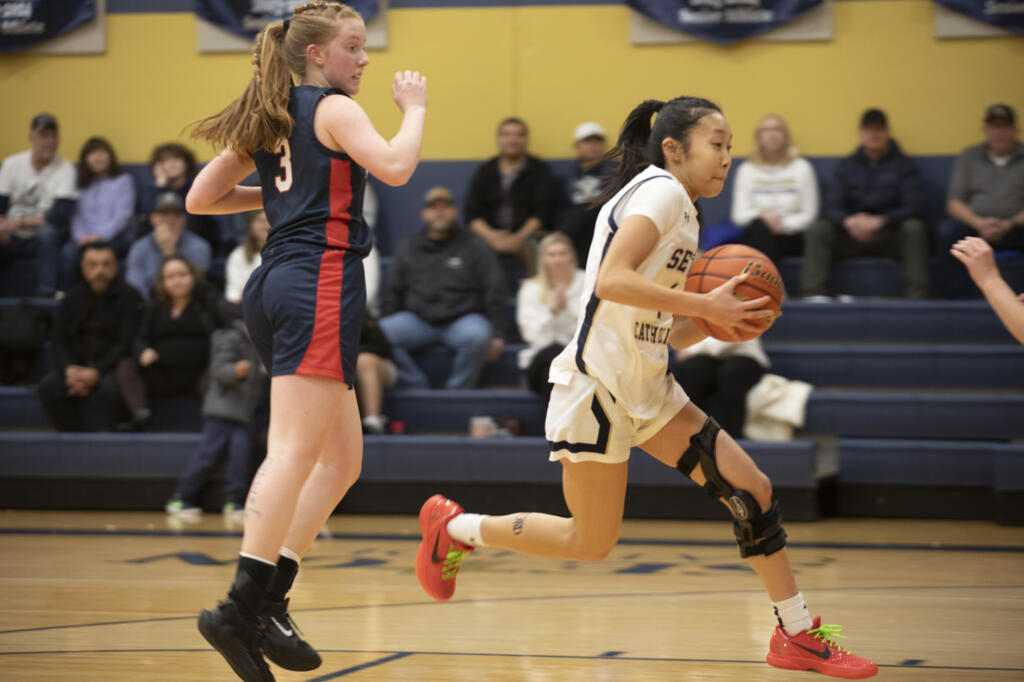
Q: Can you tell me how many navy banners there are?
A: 4